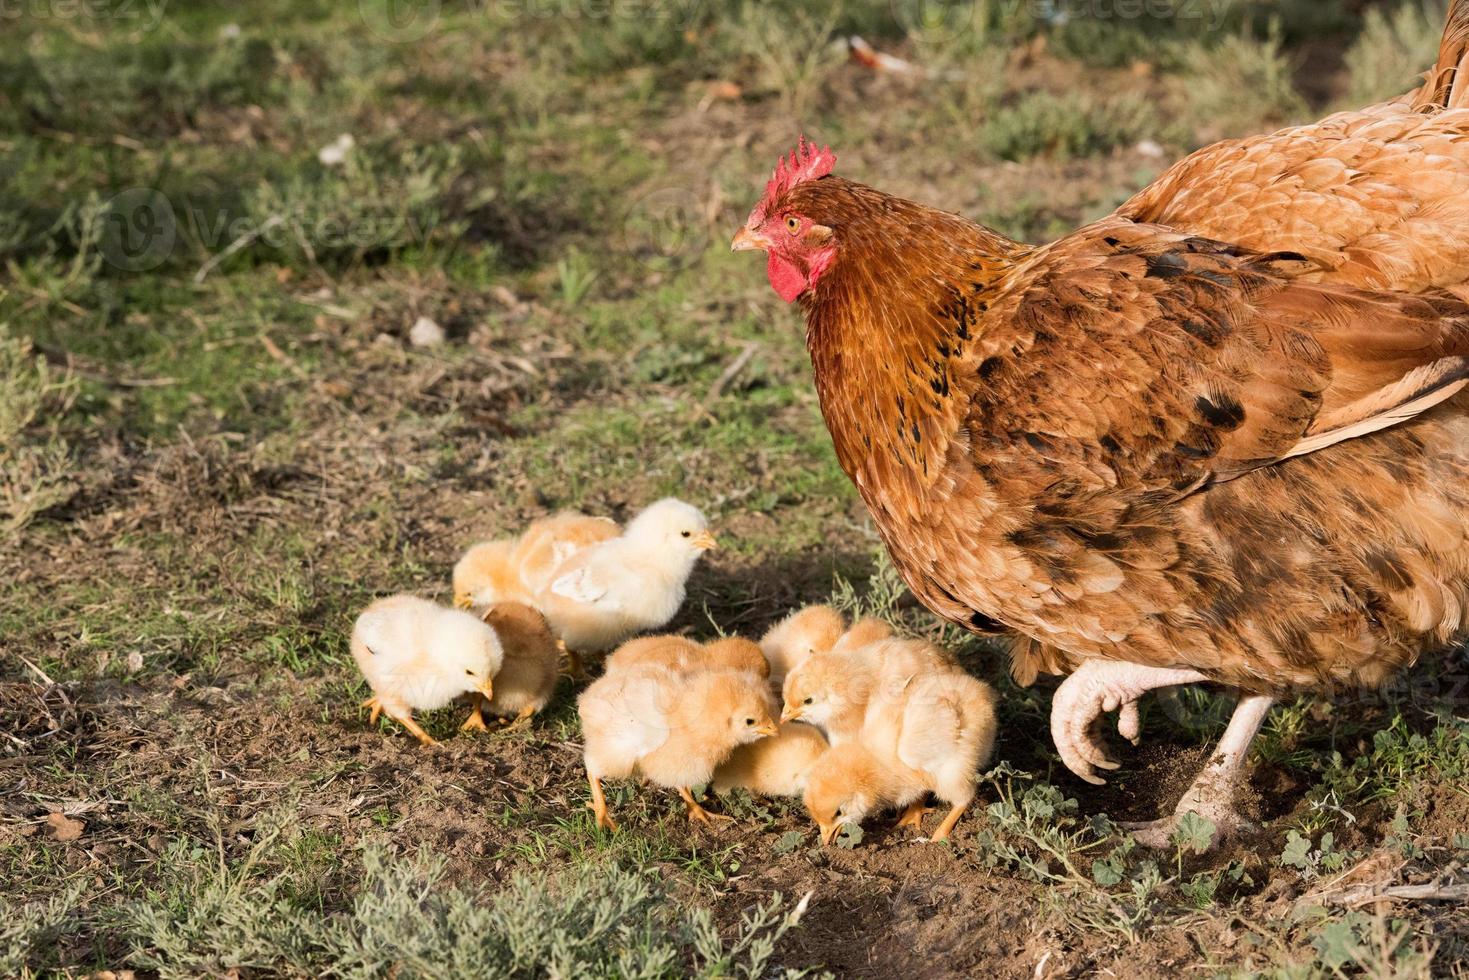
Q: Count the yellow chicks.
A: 11